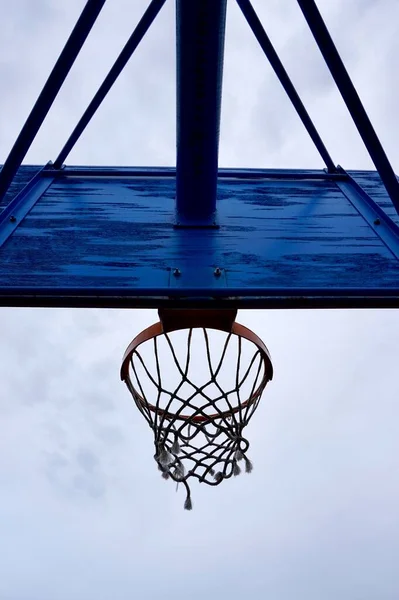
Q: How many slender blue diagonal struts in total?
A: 4